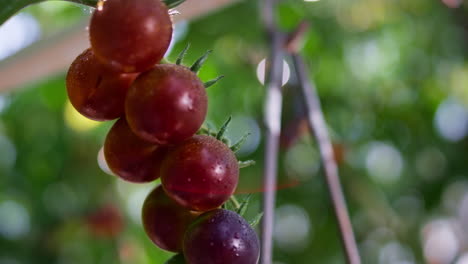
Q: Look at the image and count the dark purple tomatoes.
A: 1